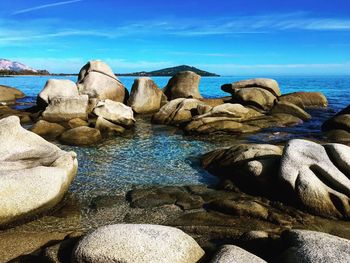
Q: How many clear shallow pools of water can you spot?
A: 1